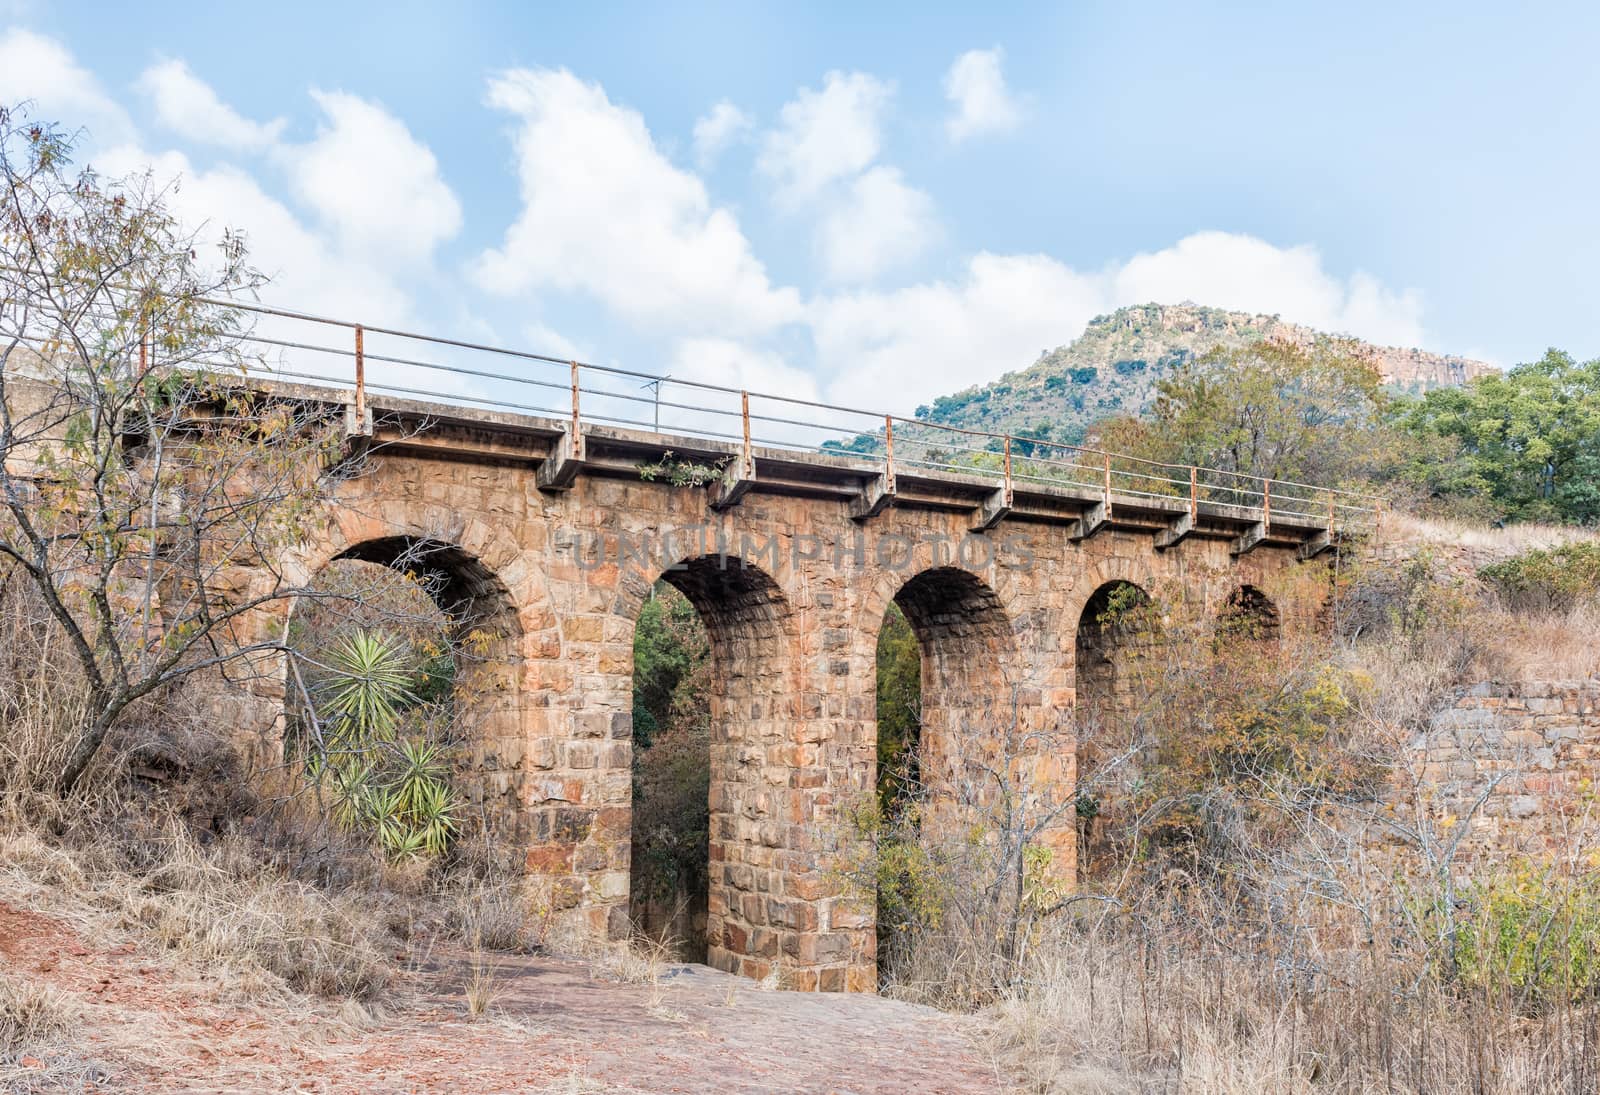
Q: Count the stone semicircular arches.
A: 5